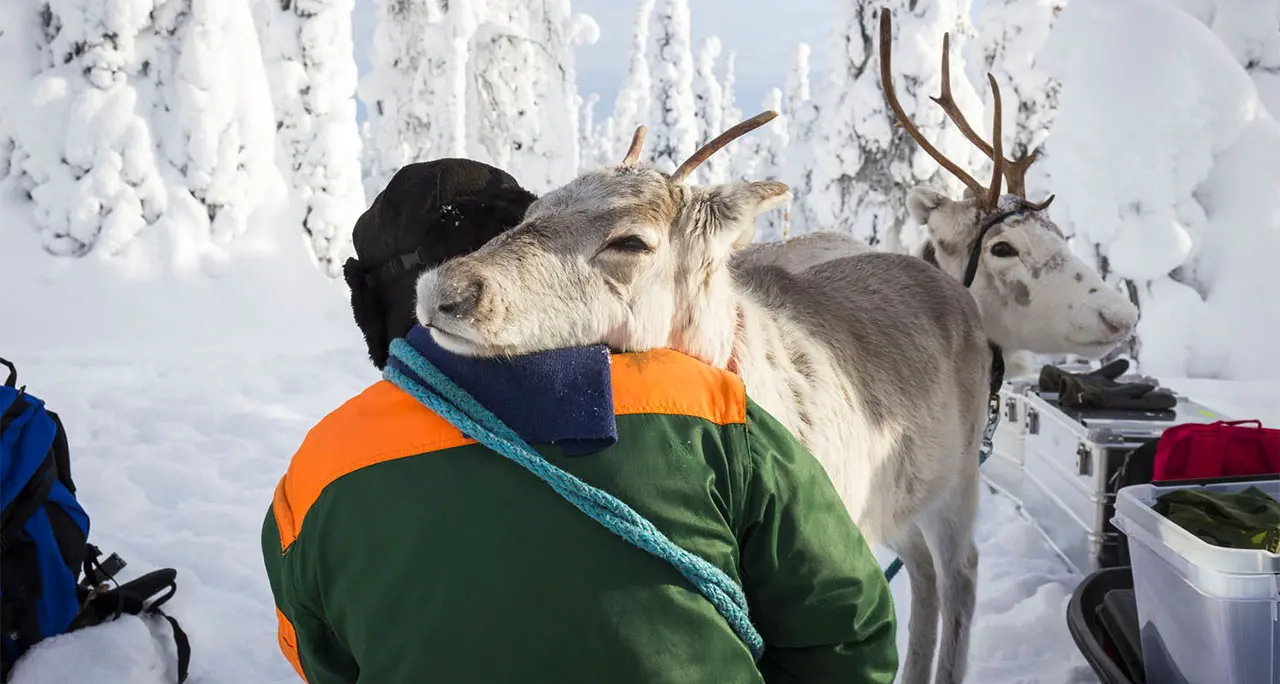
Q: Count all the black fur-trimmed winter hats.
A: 1